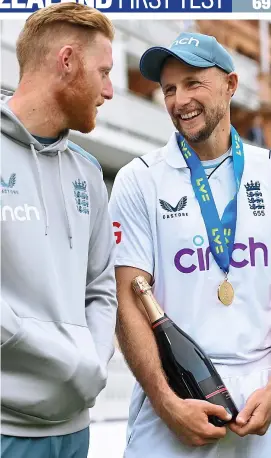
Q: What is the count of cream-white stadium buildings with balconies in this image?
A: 1